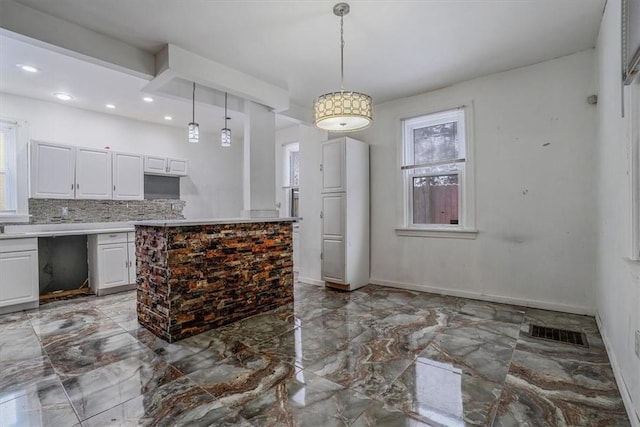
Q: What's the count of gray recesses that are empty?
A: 2